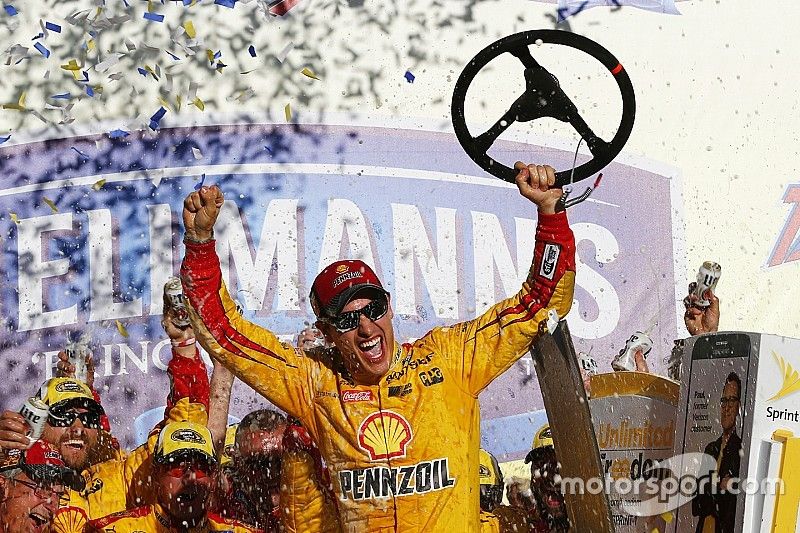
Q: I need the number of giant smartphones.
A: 1